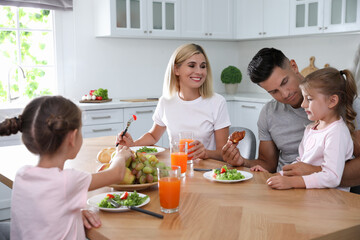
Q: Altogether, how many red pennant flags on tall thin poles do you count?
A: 0